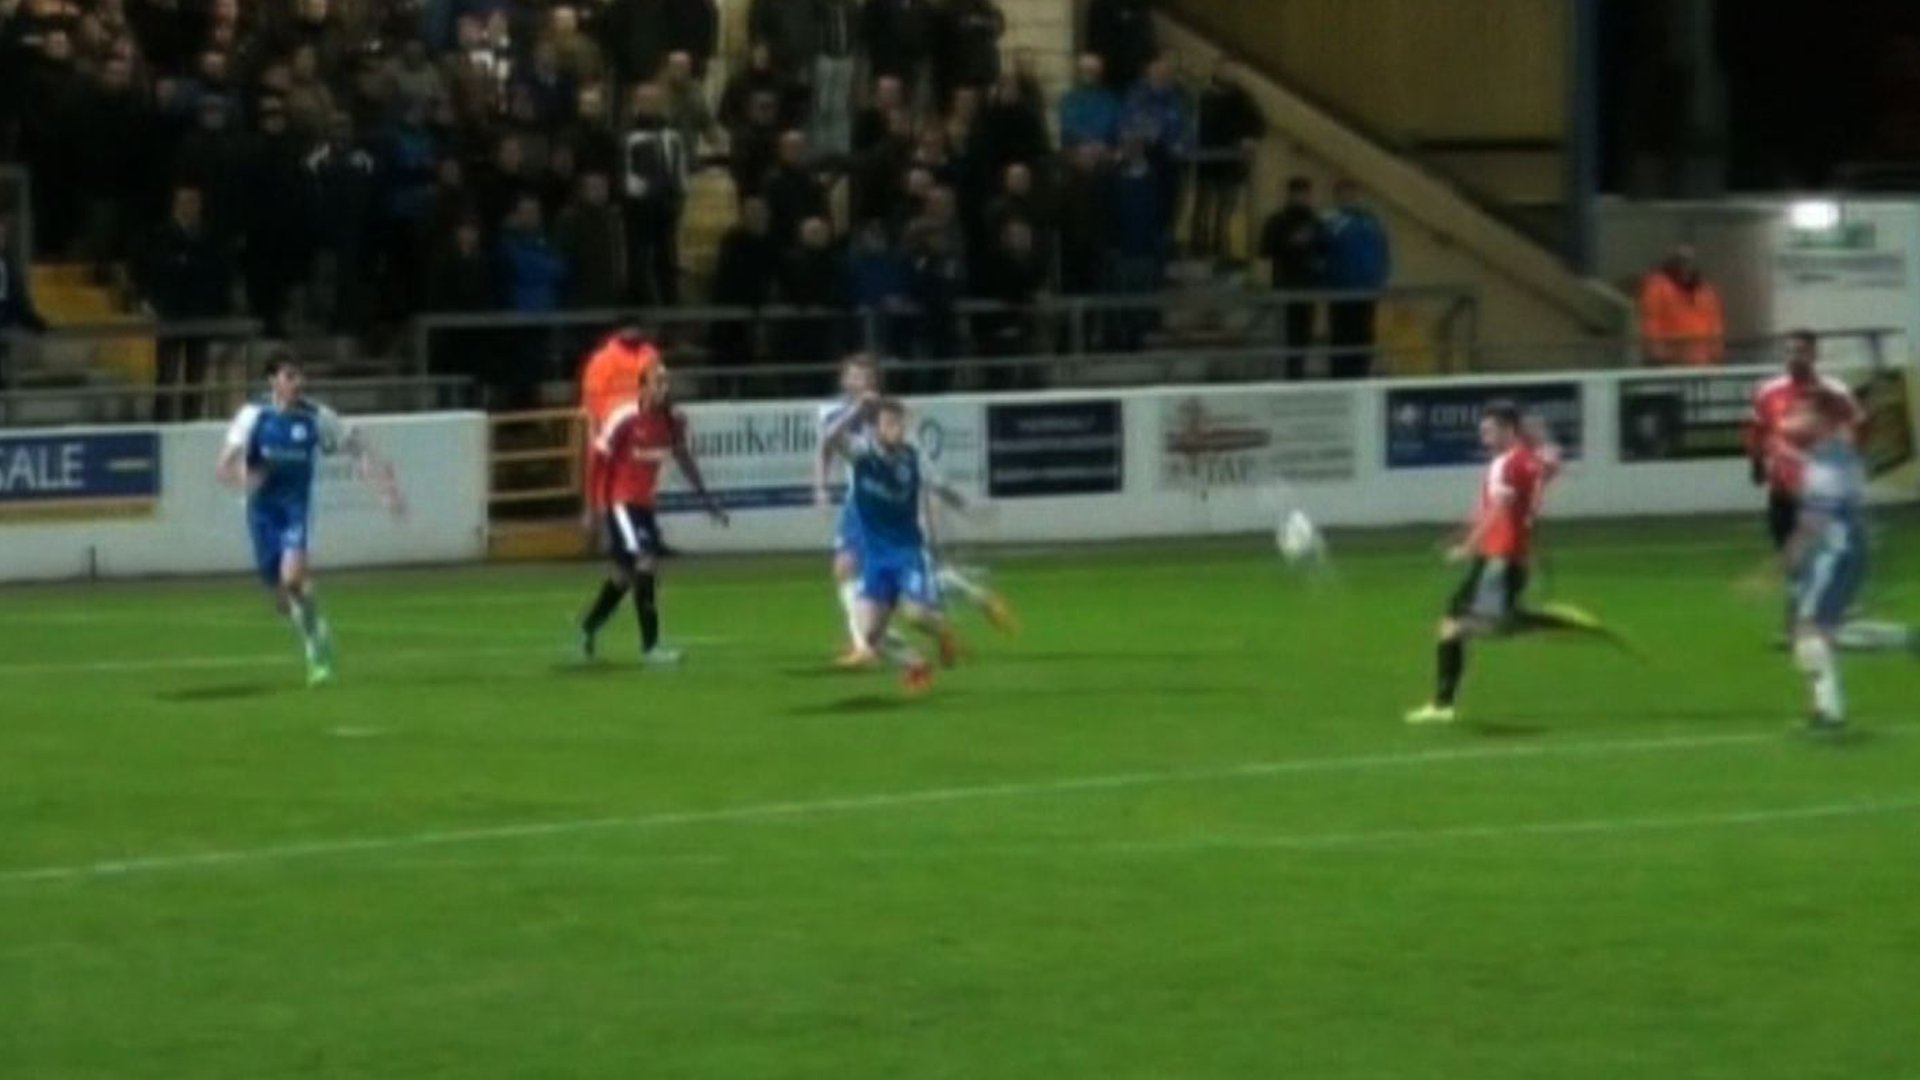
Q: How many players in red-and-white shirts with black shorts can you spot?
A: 3